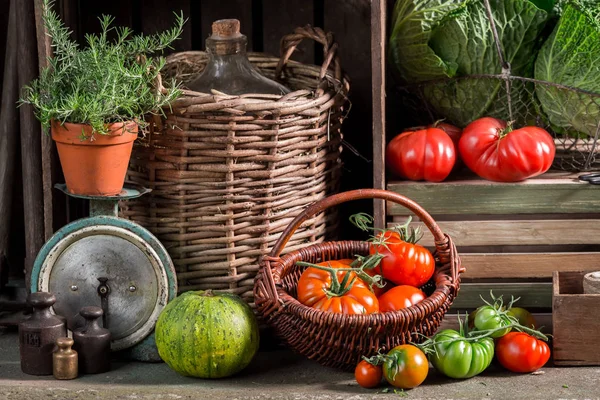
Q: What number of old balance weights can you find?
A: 3